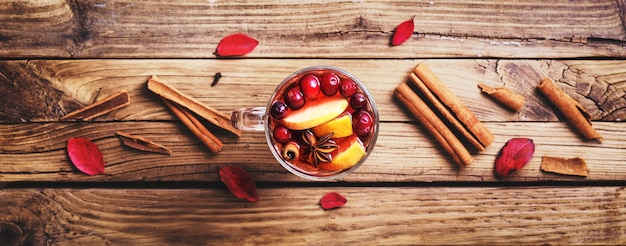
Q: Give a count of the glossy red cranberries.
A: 8